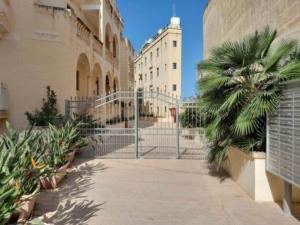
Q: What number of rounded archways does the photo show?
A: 6